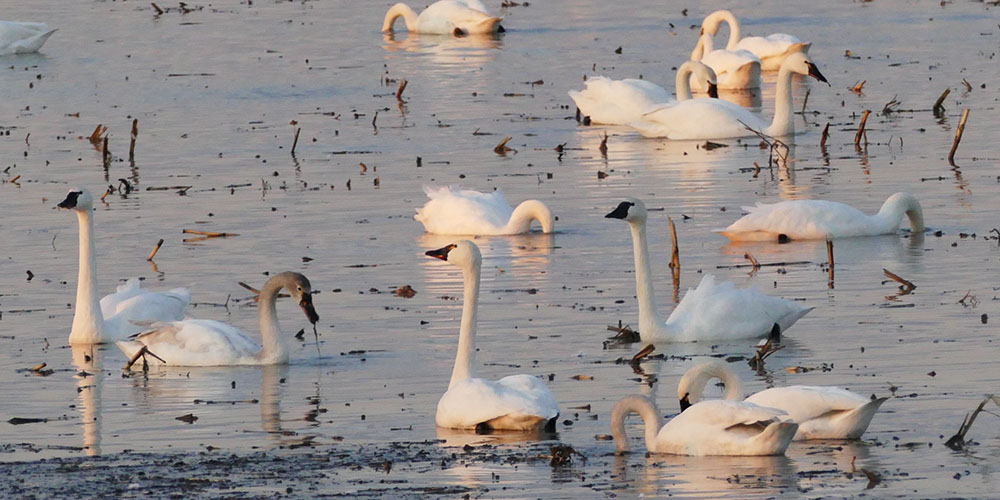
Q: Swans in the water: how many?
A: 14